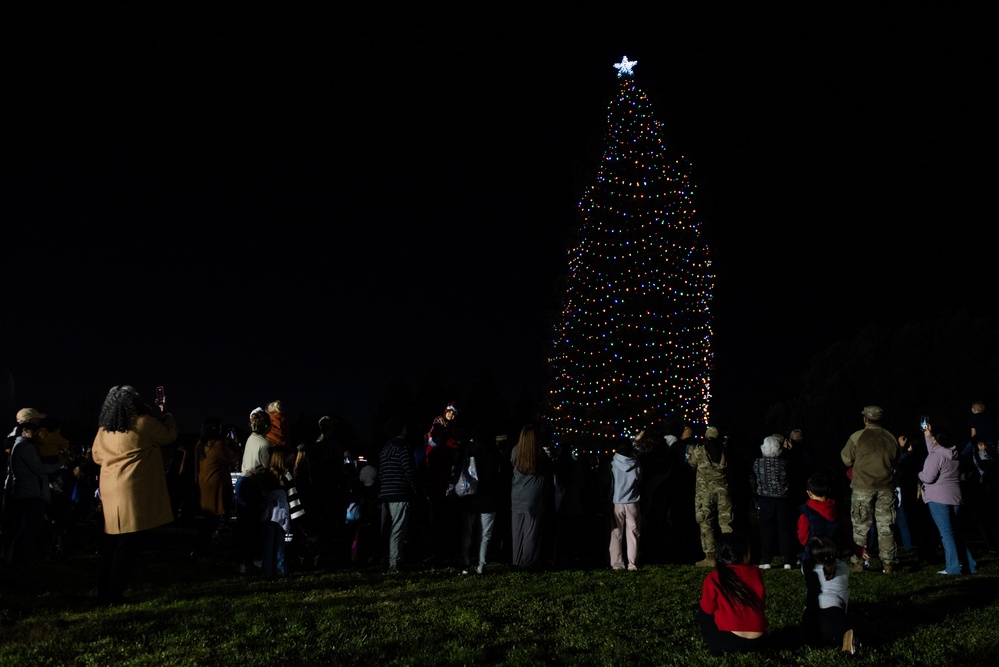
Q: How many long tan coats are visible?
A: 2